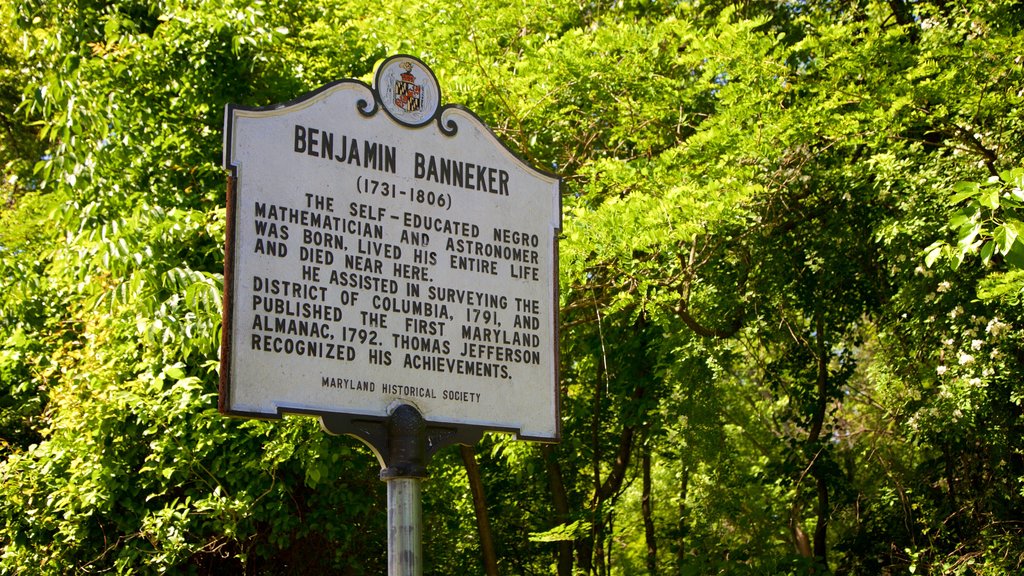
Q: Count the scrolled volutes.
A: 2